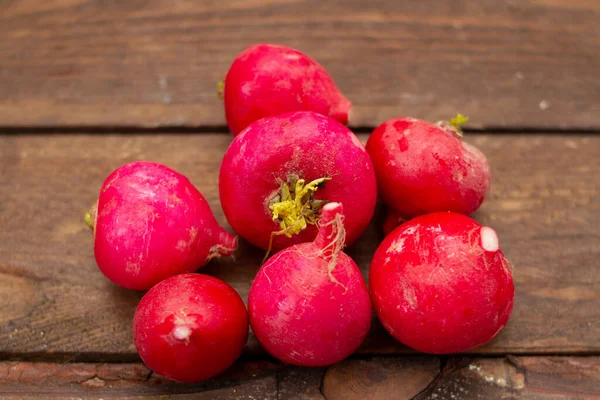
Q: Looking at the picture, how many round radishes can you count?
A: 7